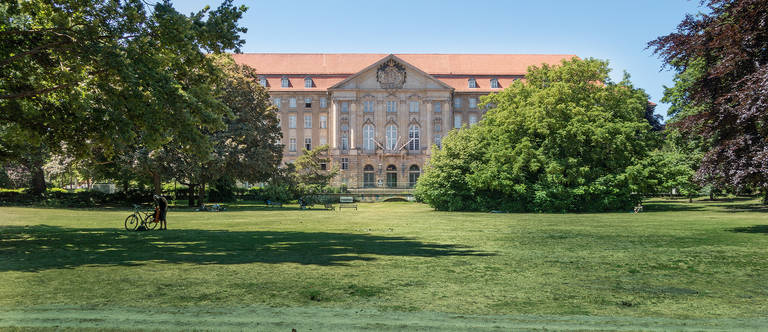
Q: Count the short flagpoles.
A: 4